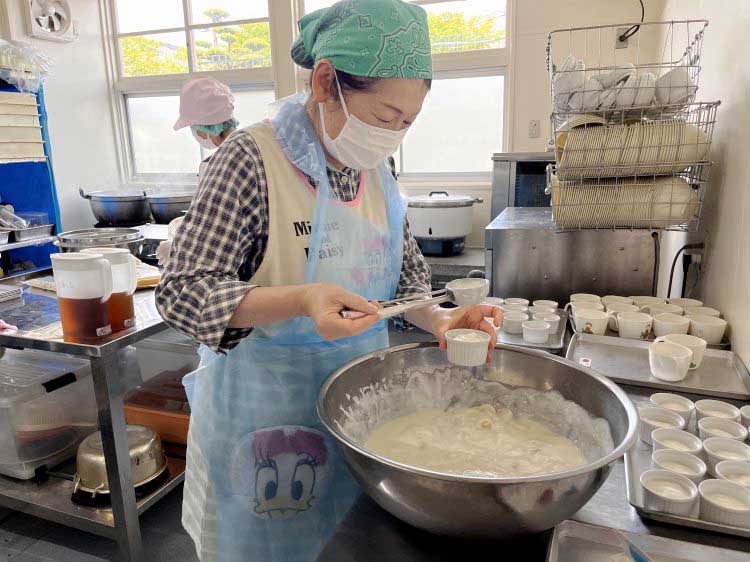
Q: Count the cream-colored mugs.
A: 14